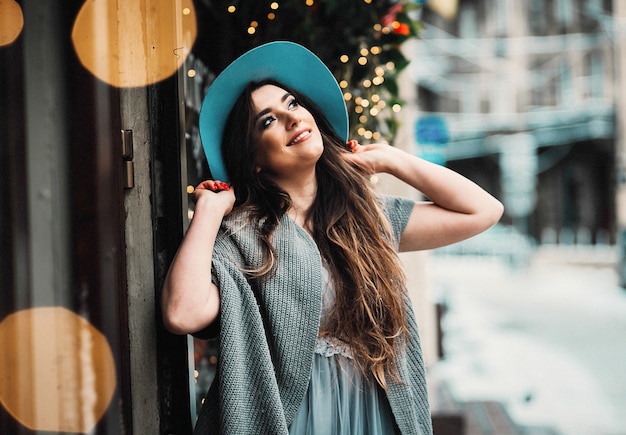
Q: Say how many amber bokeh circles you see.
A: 3